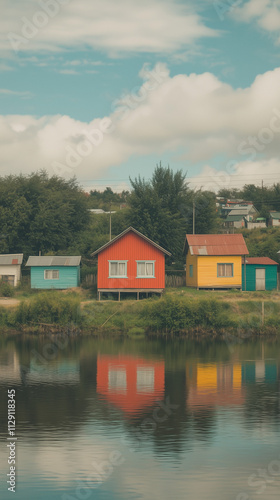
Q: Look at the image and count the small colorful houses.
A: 4